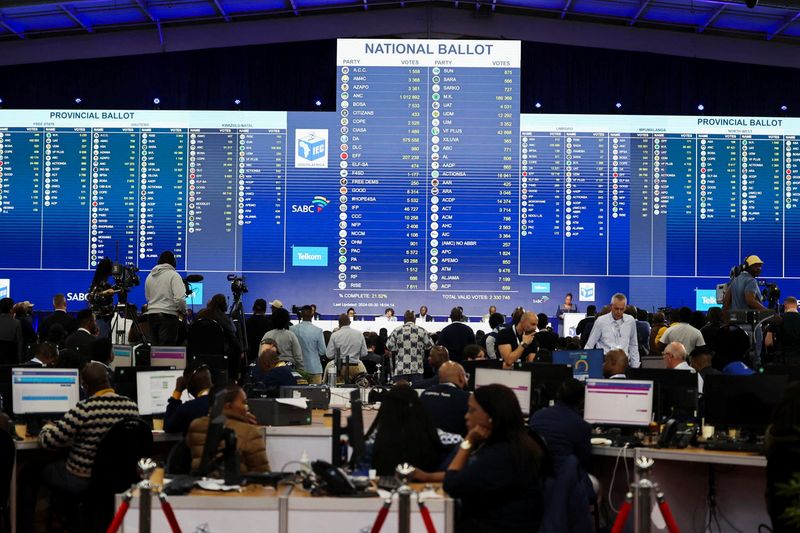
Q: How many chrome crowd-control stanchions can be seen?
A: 3